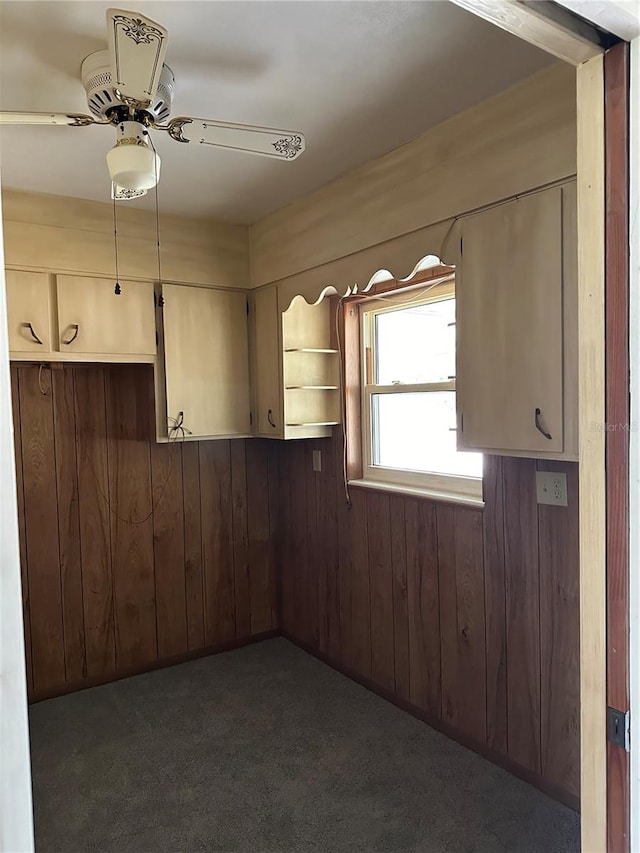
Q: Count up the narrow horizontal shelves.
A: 3